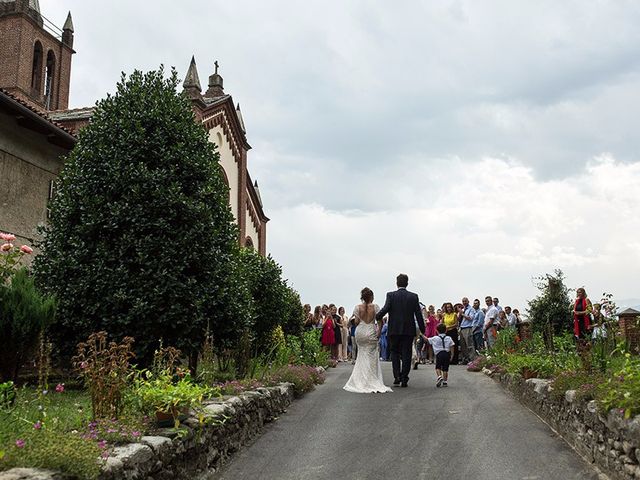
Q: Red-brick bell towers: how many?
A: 1